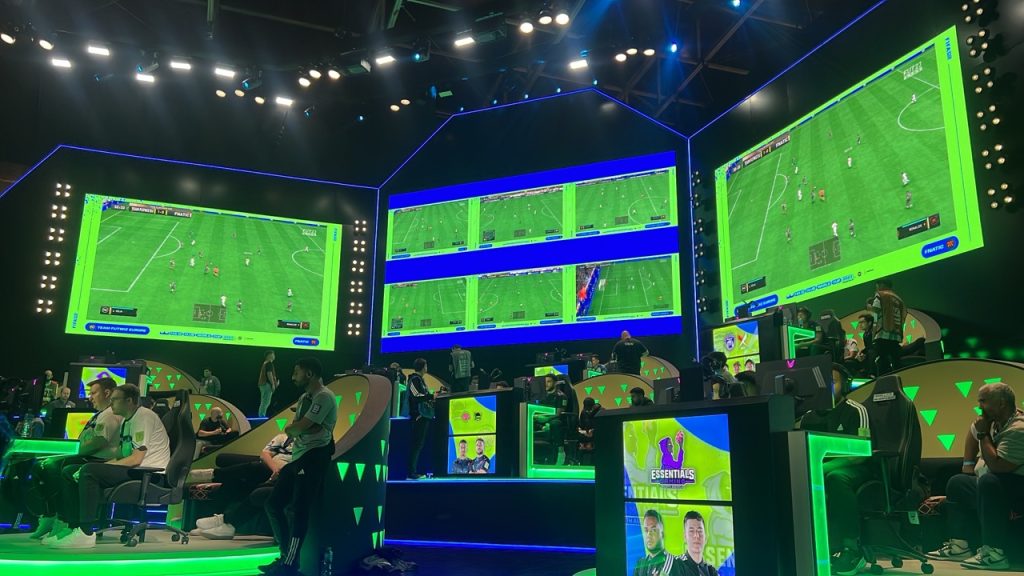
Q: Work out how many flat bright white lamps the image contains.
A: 9